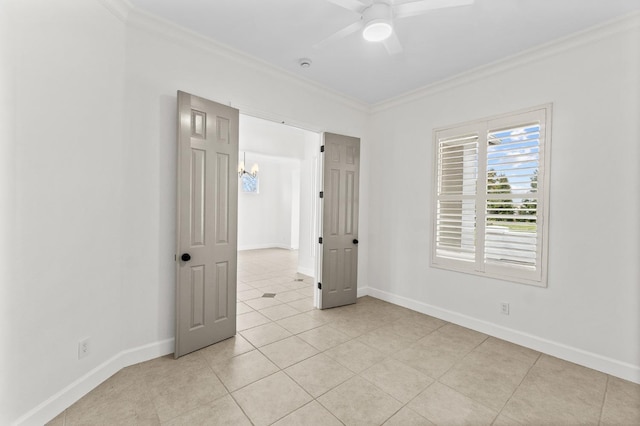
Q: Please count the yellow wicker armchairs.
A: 0